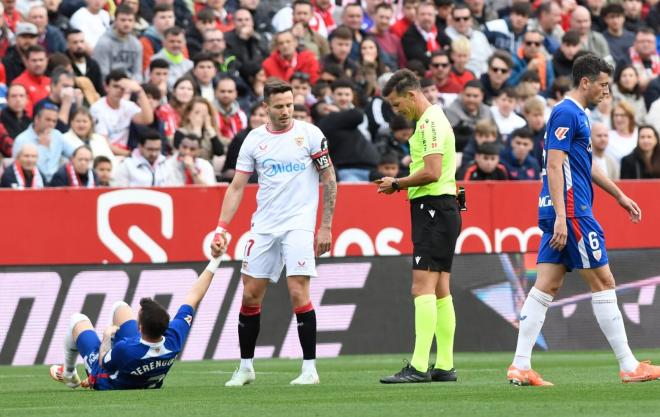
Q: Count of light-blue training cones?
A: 0